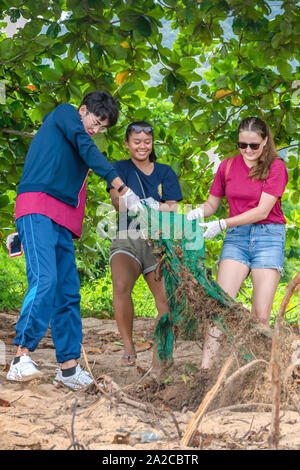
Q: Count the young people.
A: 3